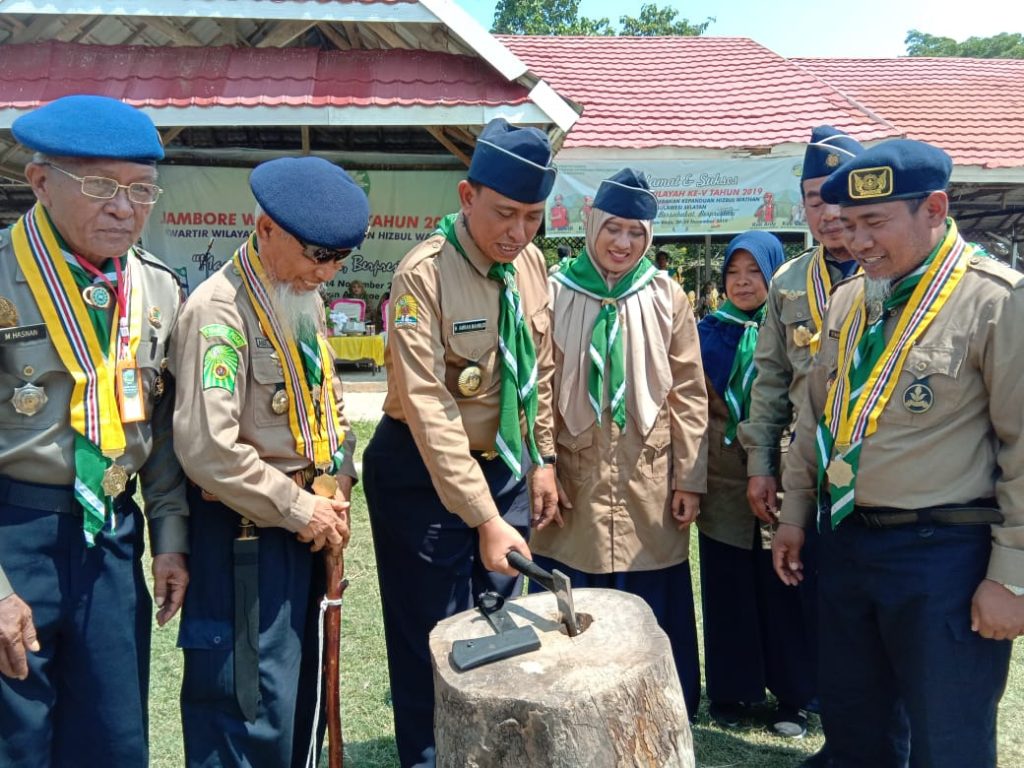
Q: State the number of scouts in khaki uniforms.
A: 7